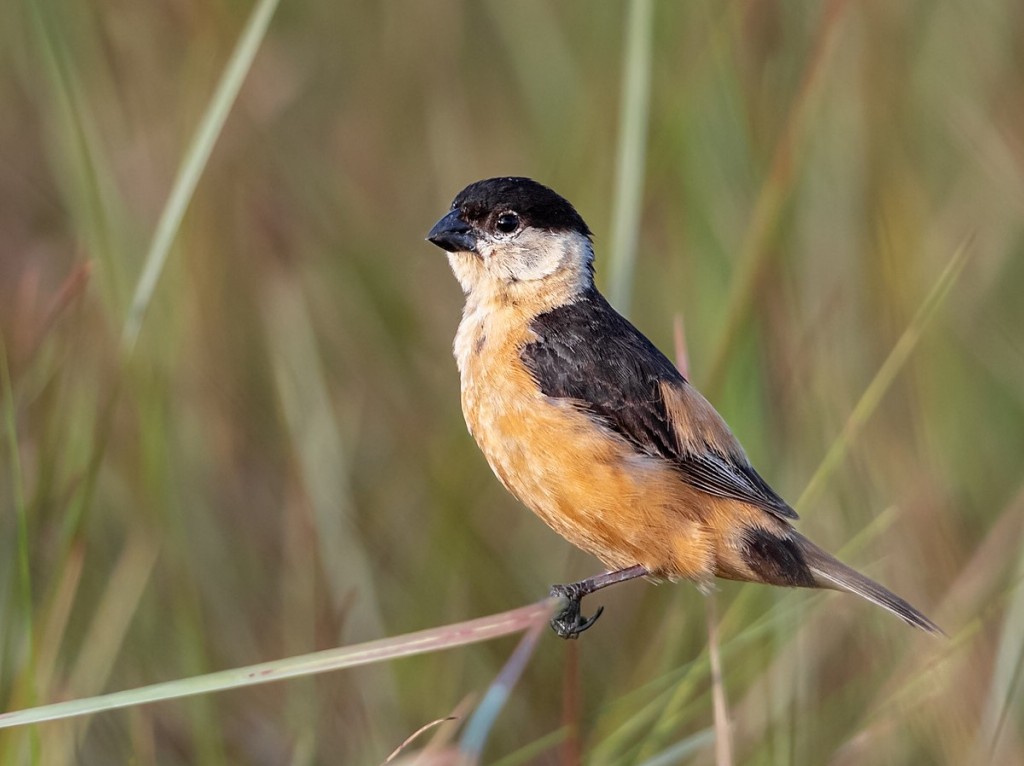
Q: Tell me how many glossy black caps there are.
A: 1